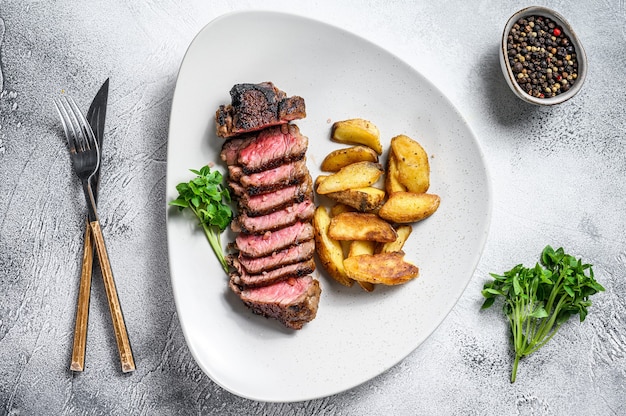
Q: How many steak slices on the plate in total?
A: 9